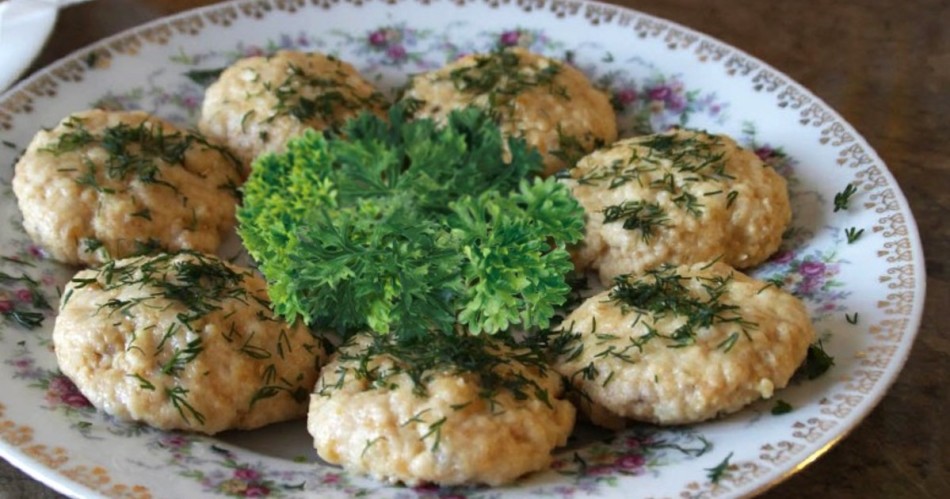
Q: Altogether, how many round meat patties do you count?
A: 7